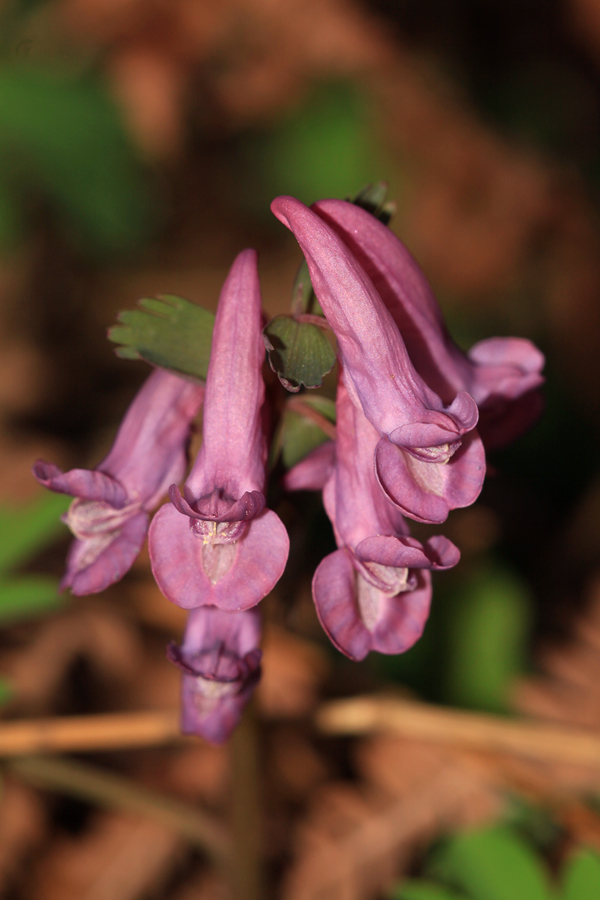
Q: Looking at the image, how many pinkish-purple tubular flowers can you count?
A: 6